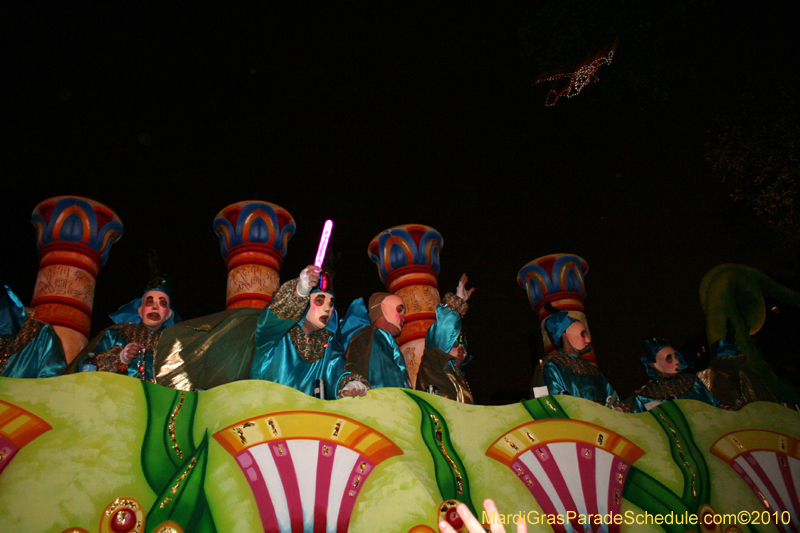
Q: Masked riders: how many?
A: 6